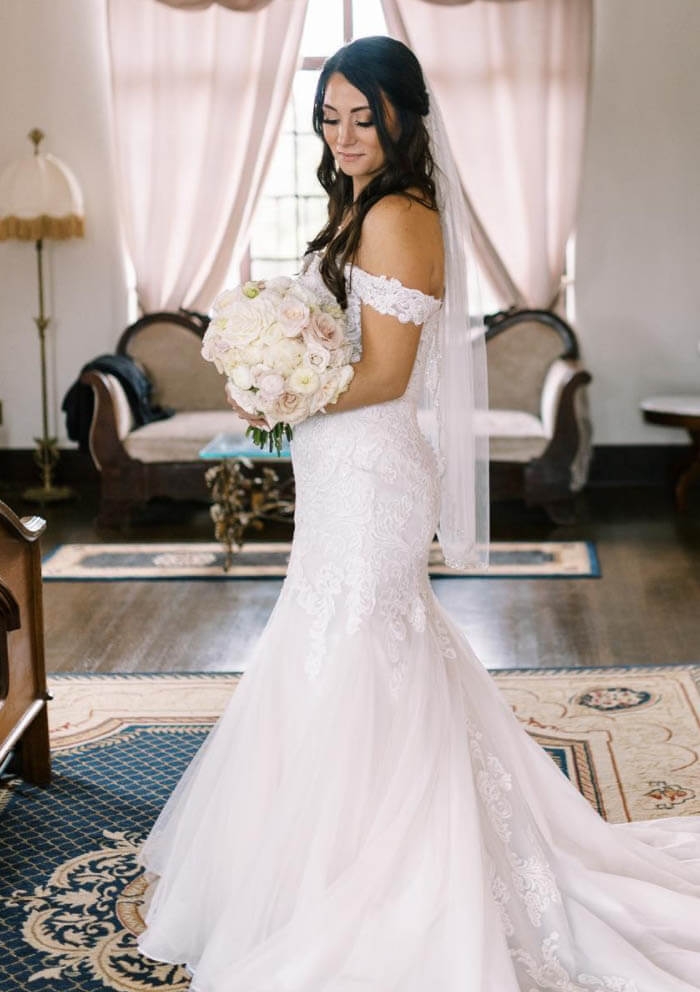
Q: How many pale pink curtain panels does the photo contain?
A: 2